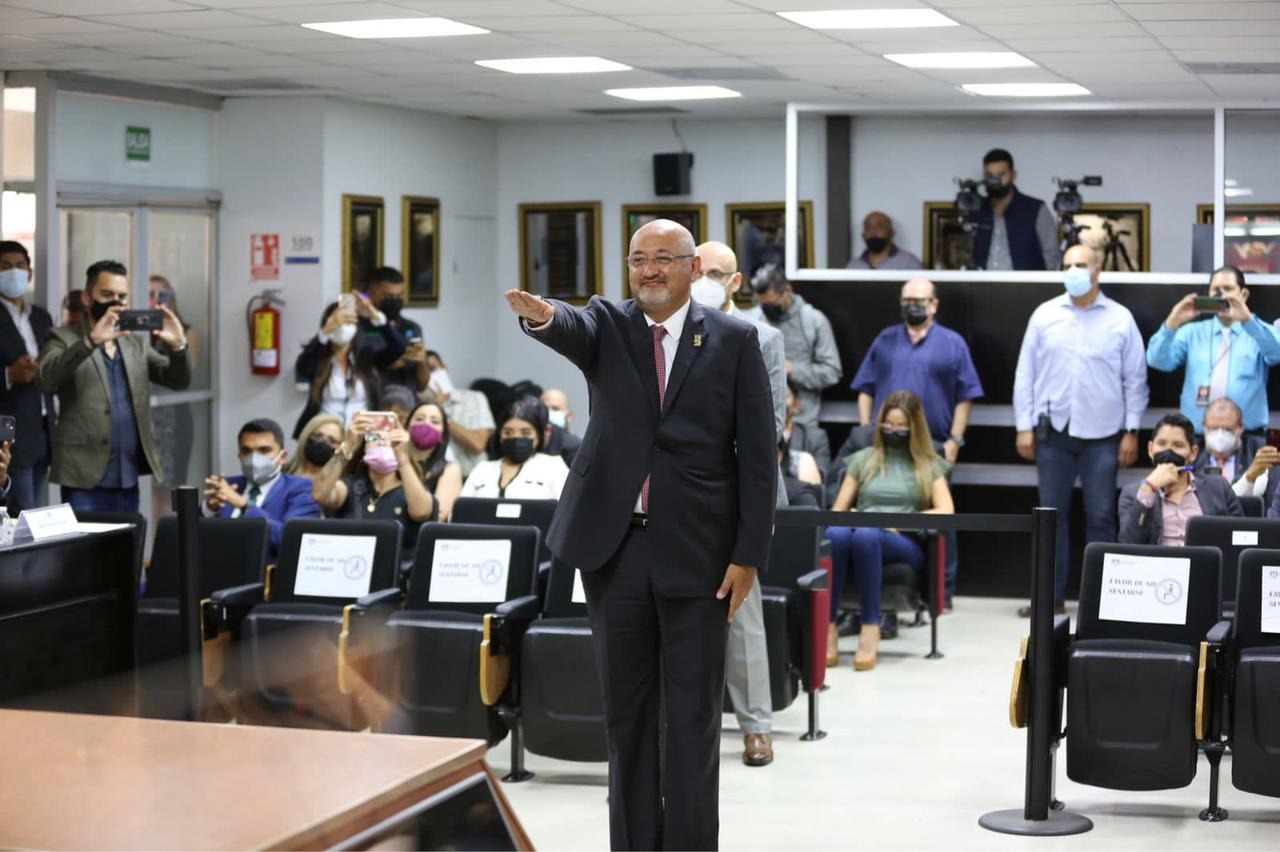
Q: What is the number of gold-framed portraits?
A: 8